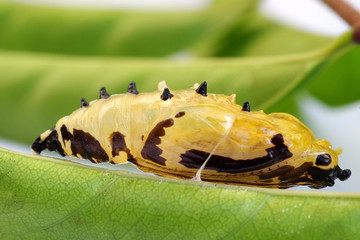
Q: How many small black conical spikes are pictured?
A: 6